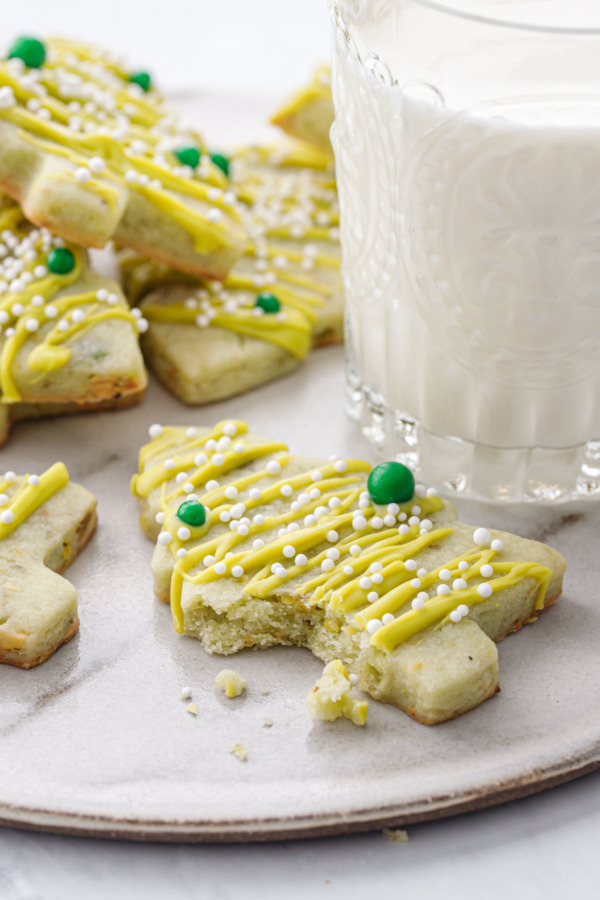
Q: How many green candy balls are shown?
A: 8